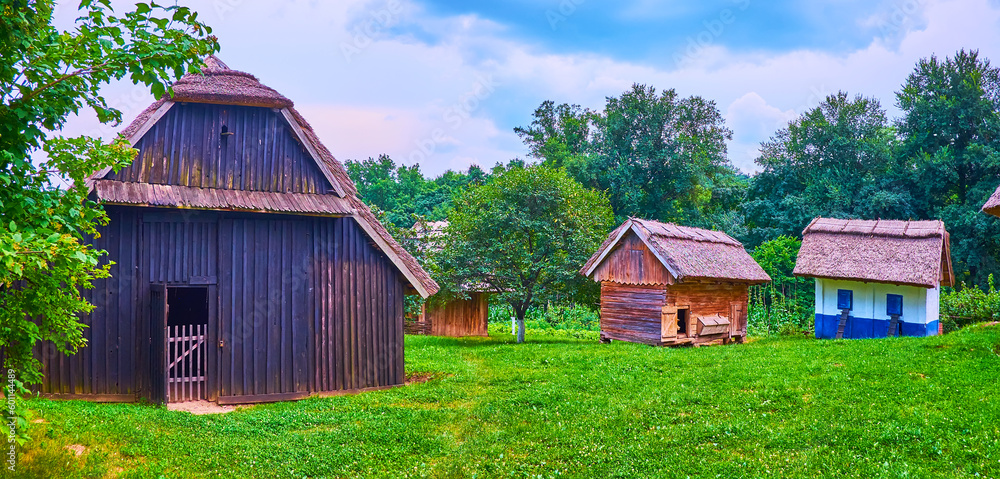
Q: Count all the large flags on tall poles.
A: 0